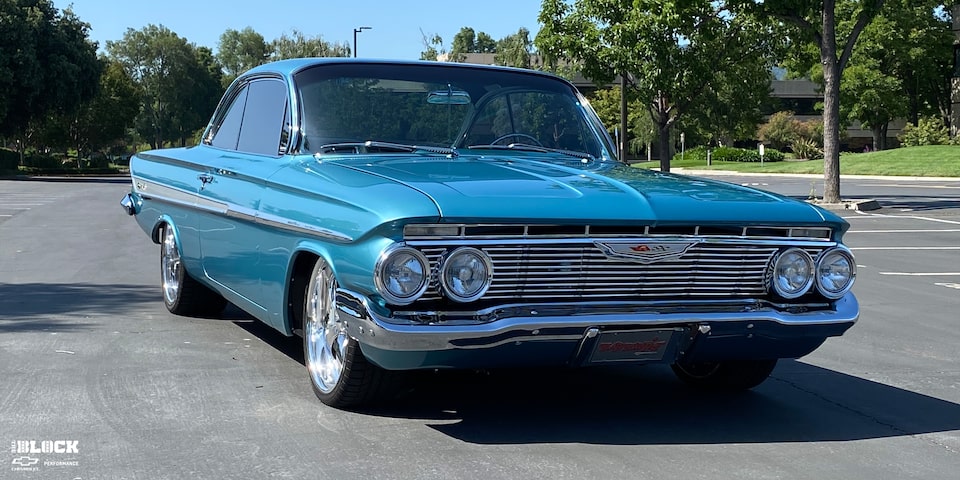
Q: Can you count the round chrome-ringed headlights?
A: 4